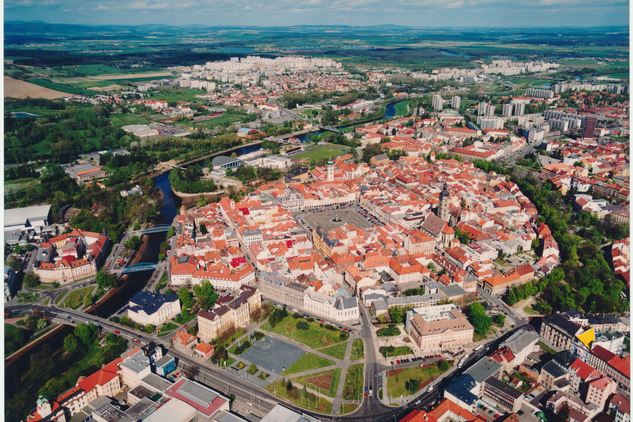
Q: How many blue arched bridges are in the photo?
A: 2